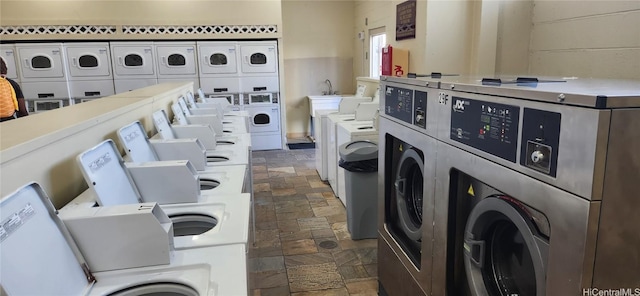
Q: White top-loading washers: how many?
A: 11